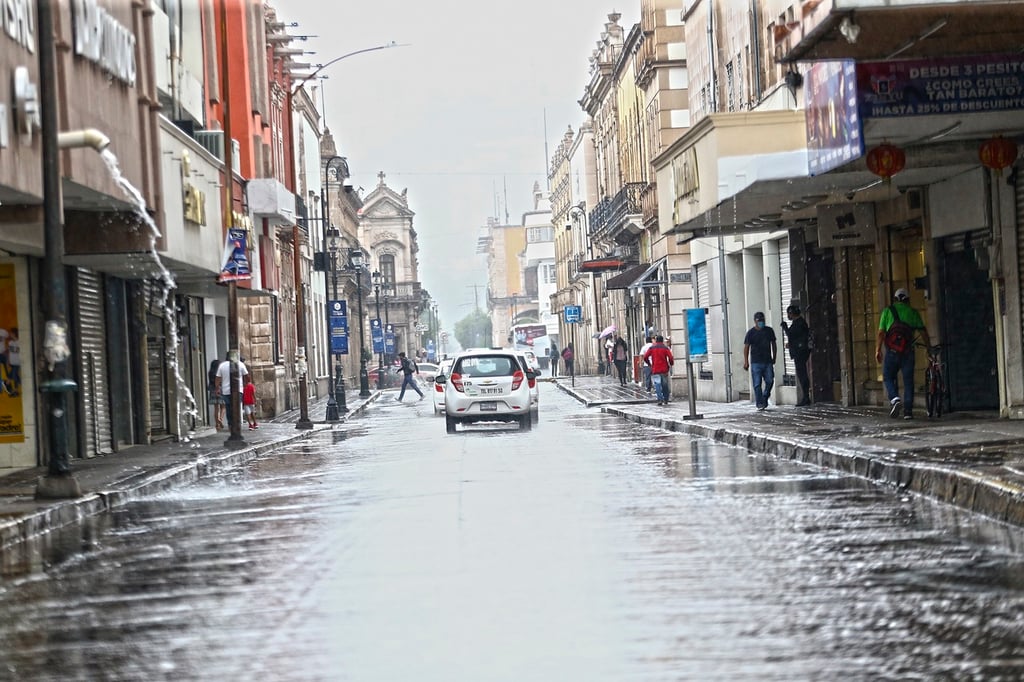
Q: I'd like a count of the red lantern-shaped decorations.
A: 2